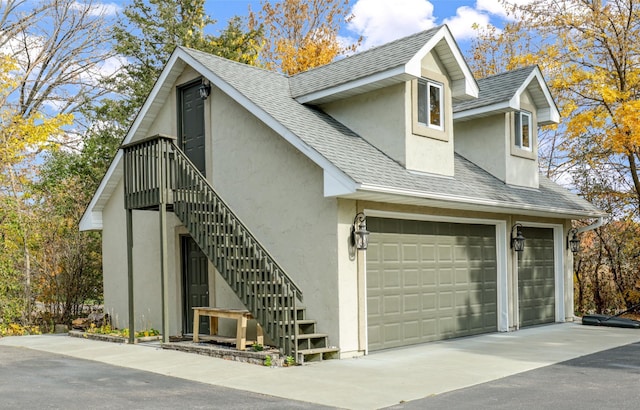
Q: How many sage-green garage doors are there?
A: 2